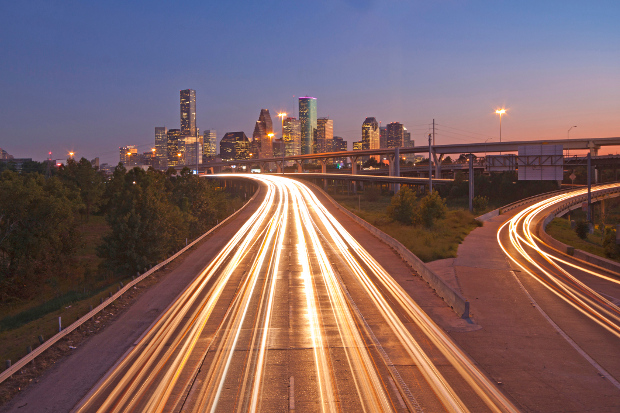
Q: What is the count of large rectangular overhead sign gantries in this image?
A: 1